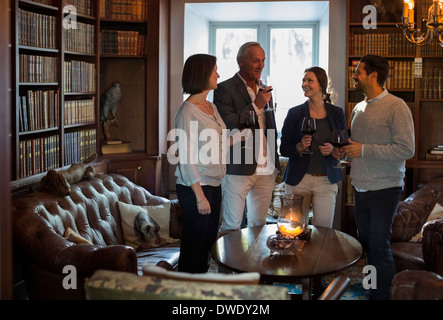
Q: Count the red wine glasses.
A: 4